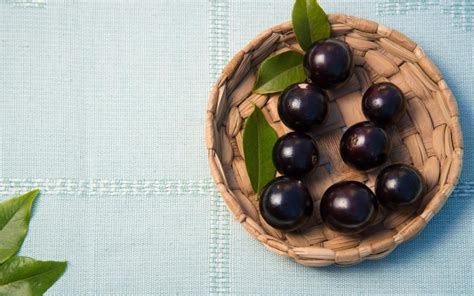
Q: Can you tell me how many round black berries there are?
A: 8